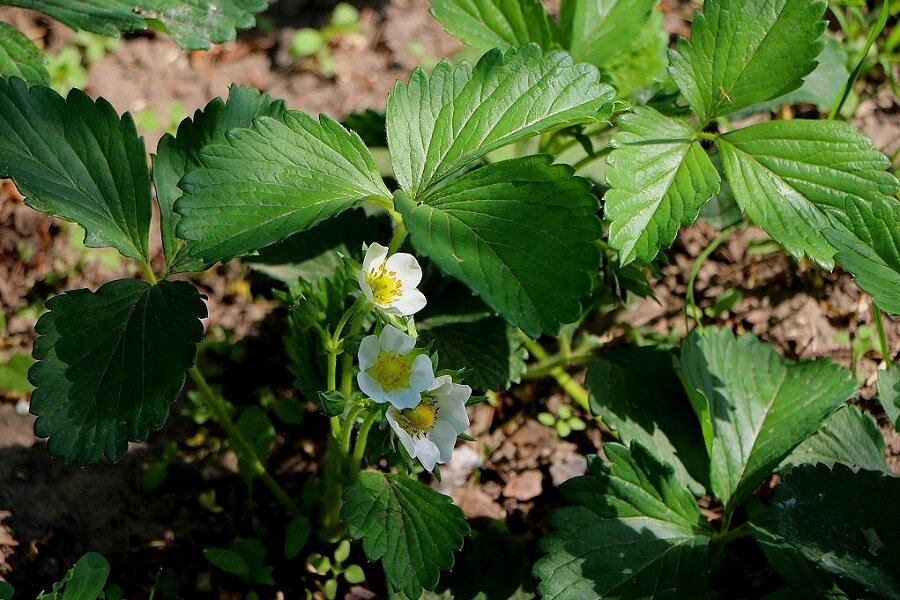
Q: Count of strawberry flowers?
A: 3